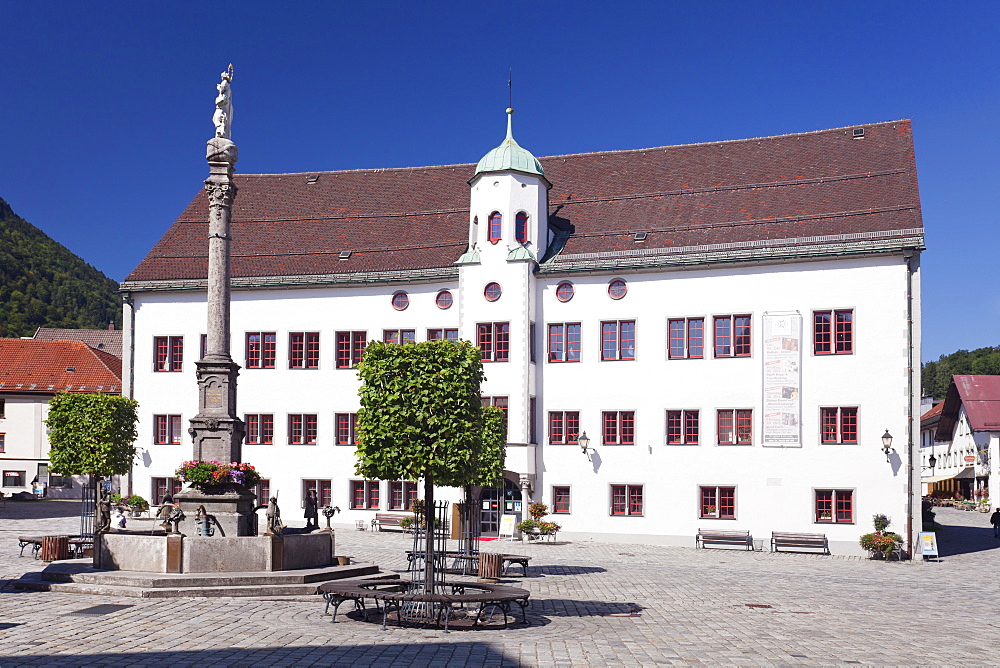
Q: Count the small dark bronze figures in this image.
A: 4